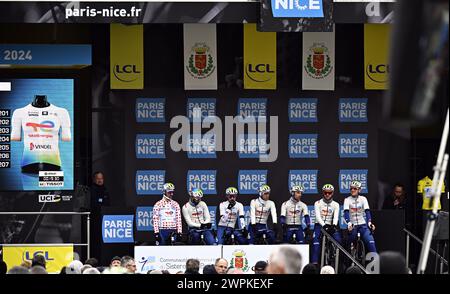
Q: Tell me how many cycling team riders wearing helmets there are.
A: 7